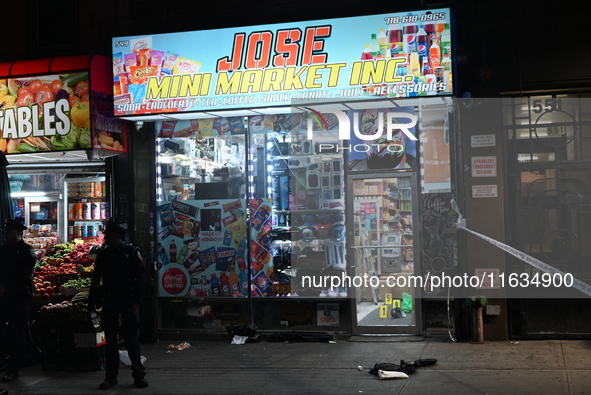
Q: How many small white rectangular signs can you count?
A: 3